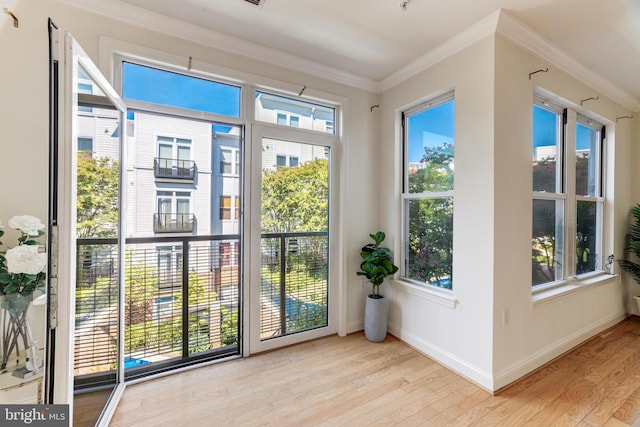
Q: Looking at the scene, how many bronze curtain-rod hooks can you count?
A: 7